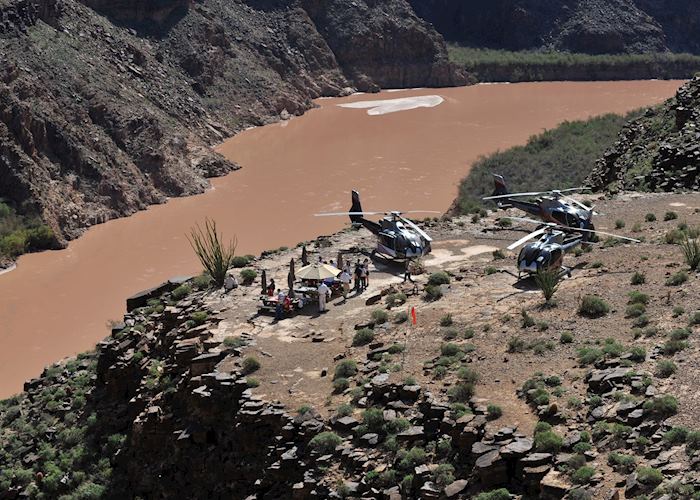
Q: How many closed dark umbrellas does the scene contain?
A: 5